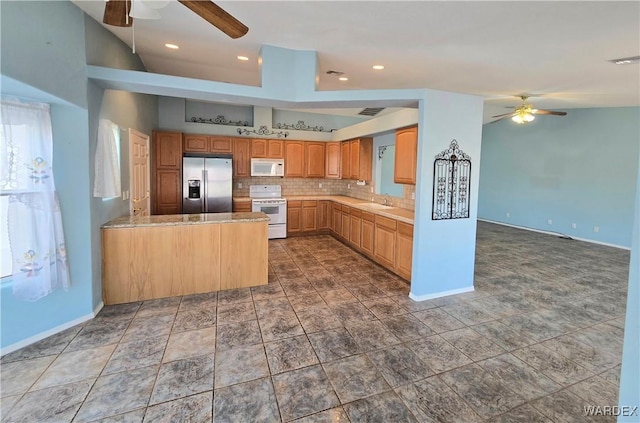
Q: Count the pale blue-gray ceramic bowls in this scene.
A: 0